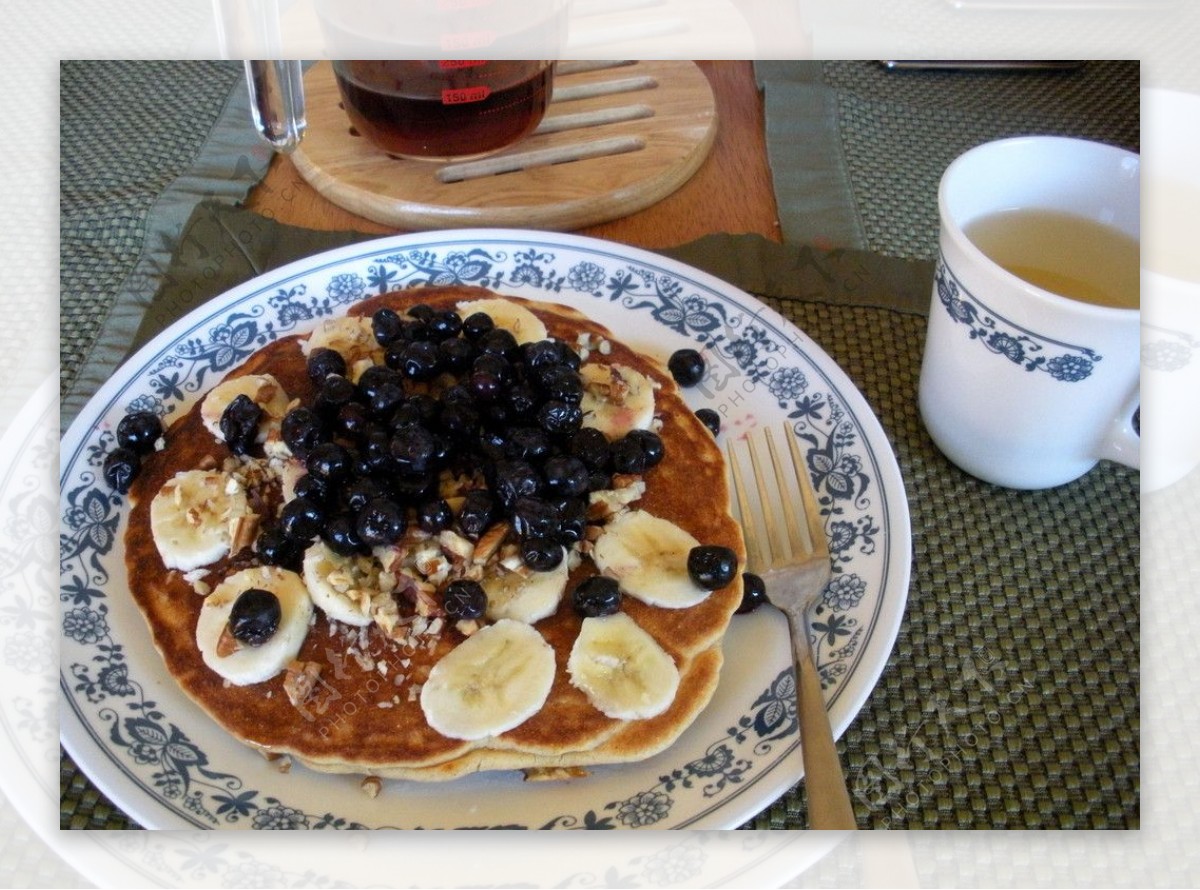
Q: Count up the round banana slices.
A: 11